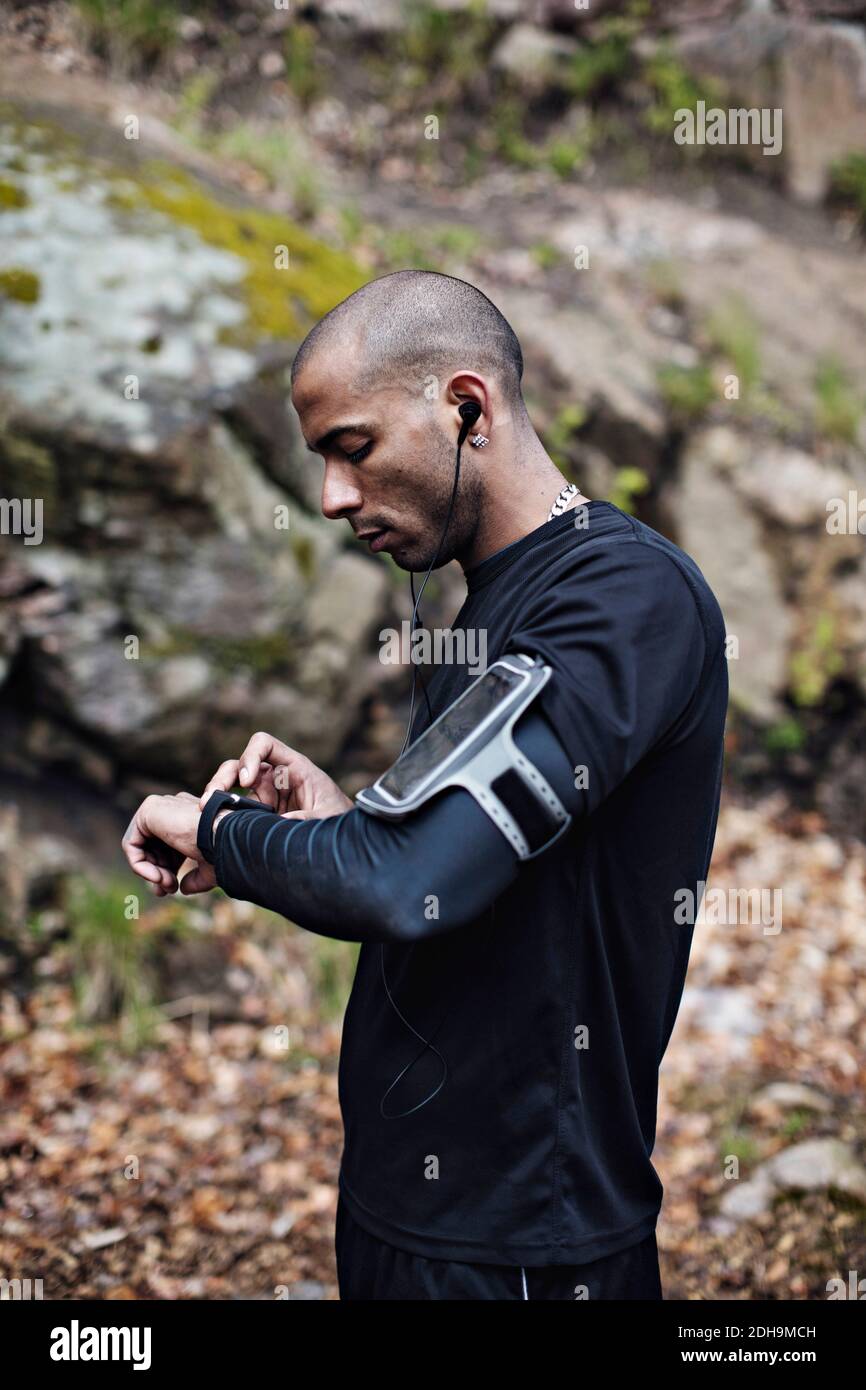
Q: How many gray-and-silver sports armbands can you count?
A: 1